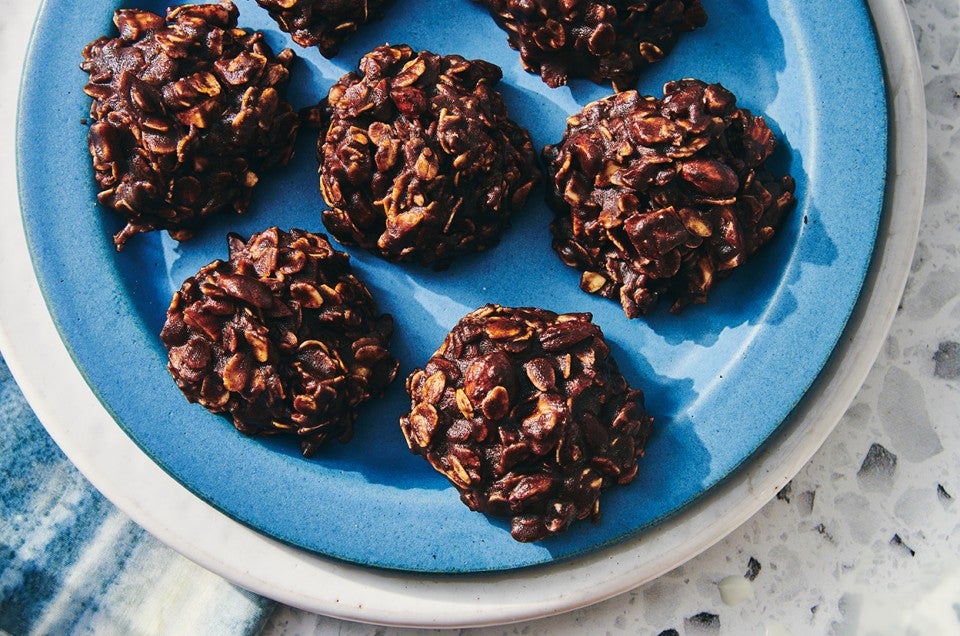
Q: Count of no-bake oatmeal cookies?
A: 7